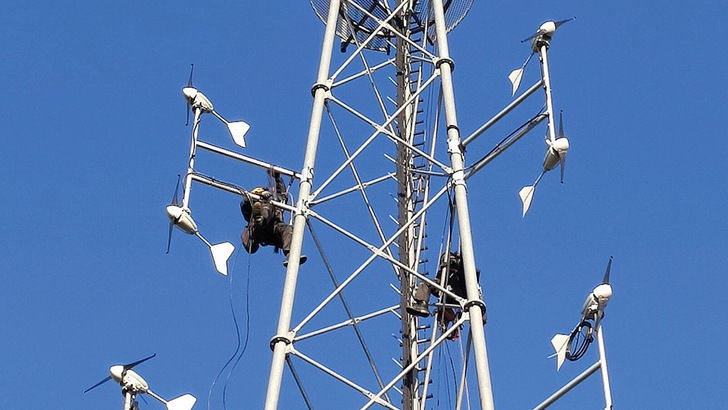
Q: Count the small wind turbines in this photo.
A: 6